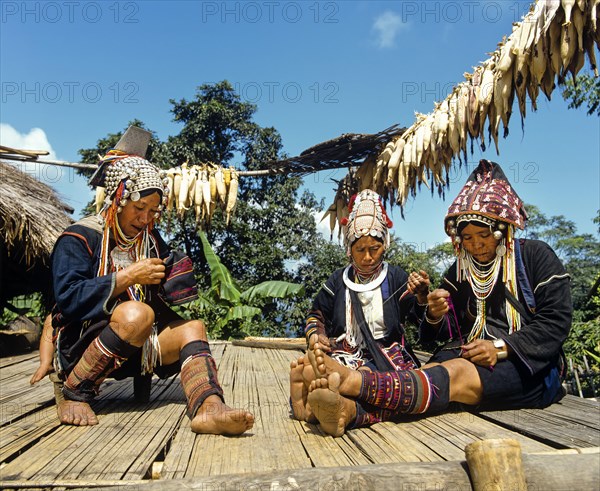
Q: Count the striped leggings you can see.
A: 4